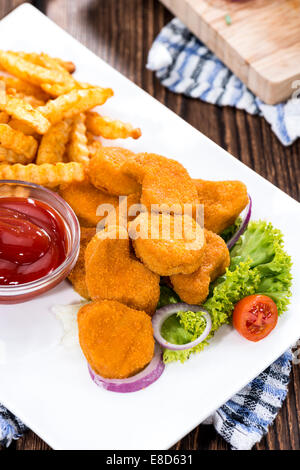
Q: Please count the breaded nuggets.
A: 9